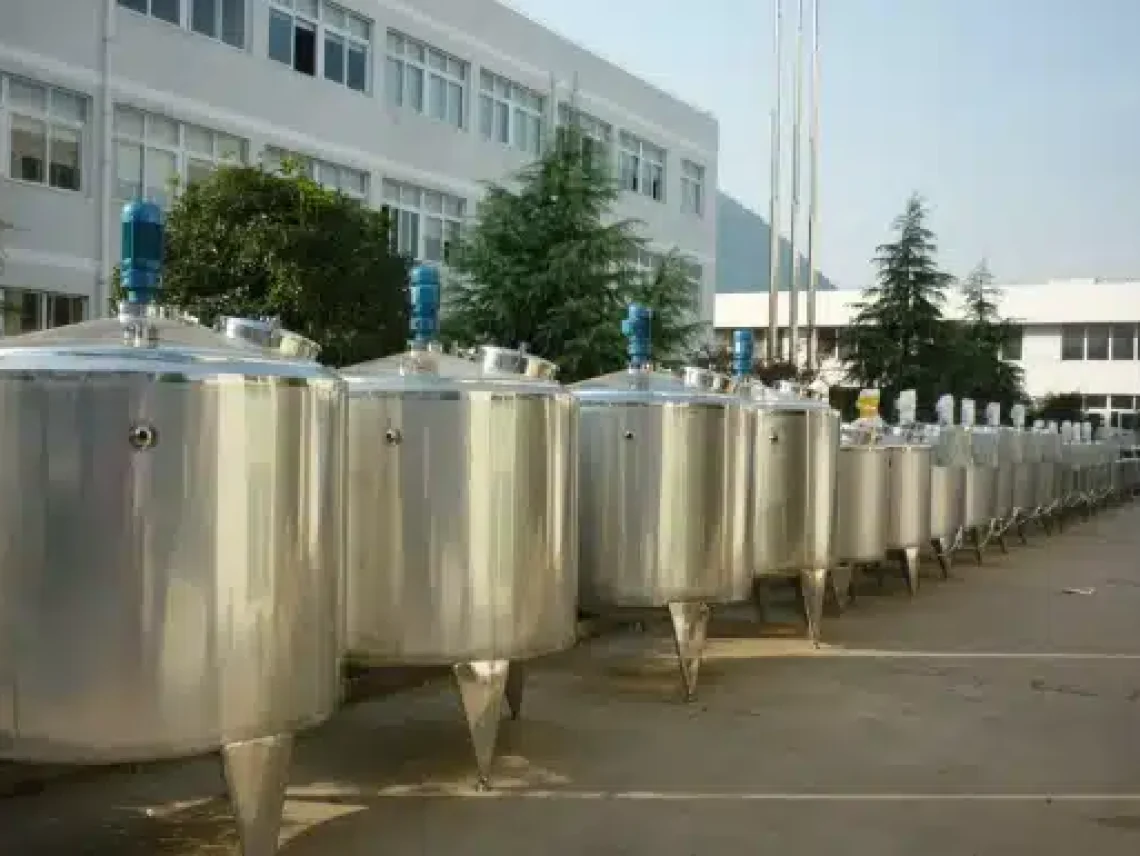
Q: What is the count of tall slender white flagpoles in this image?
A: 3